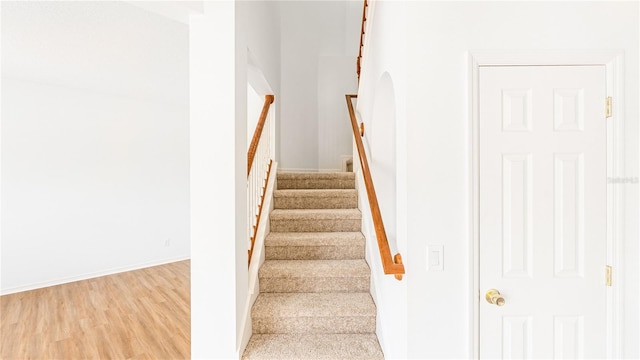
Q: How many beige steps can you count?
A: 7